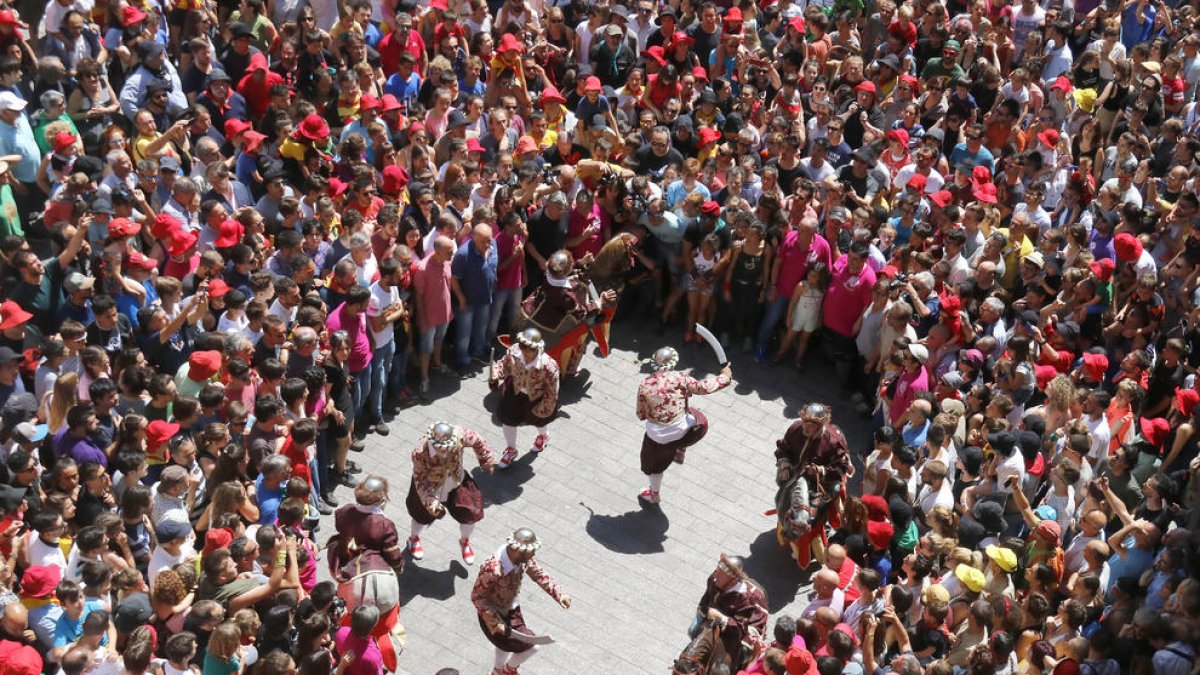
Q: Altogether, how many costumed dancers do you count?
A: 8